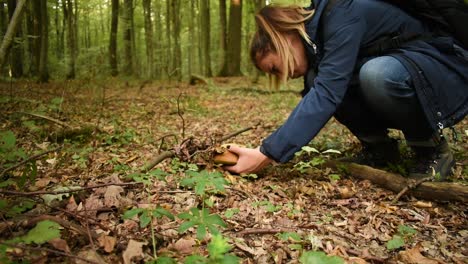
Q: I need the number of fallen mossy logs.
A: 1